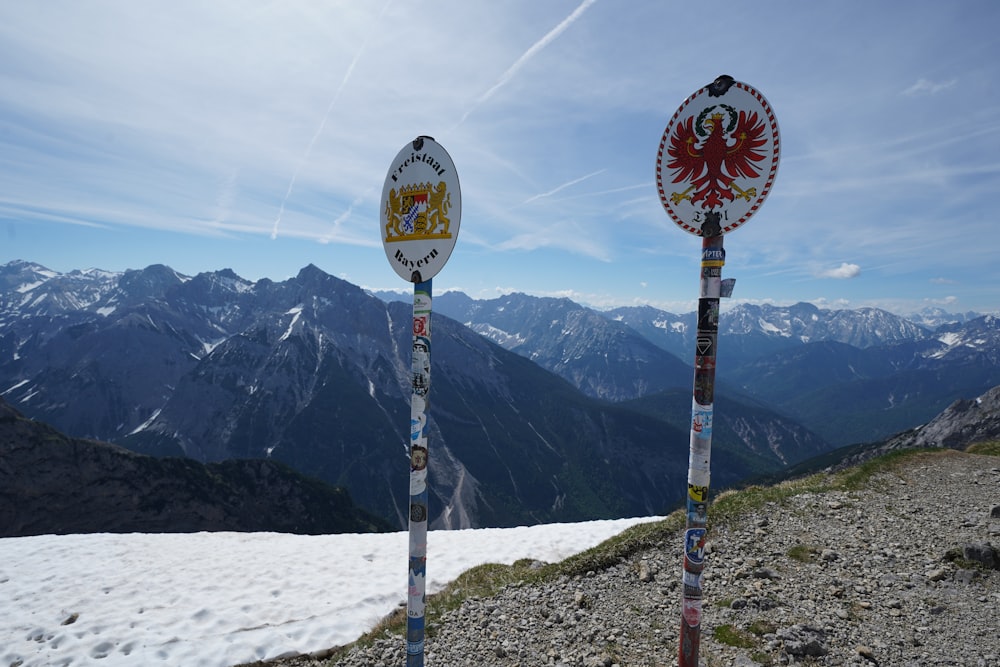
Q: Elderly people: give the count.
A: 0